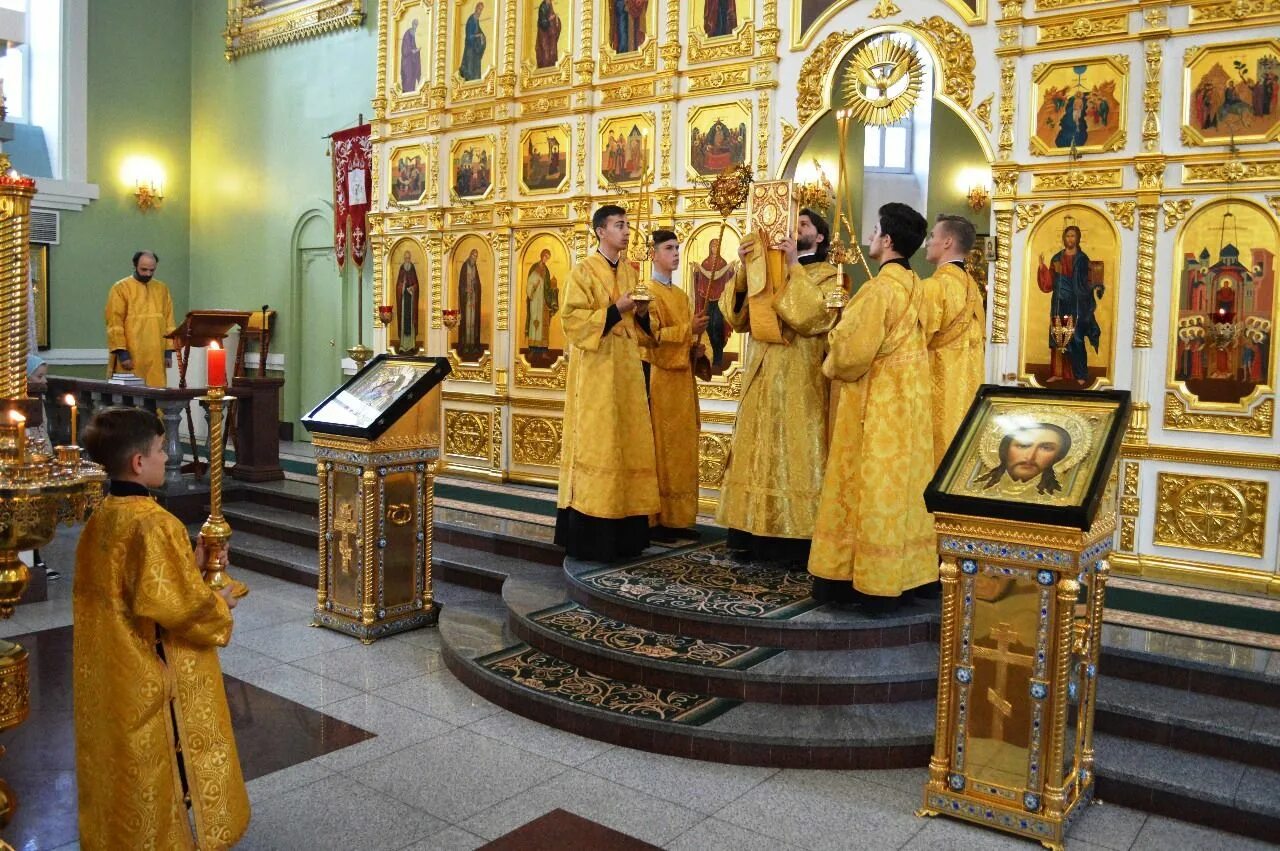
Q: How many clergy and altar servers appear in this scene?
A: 7